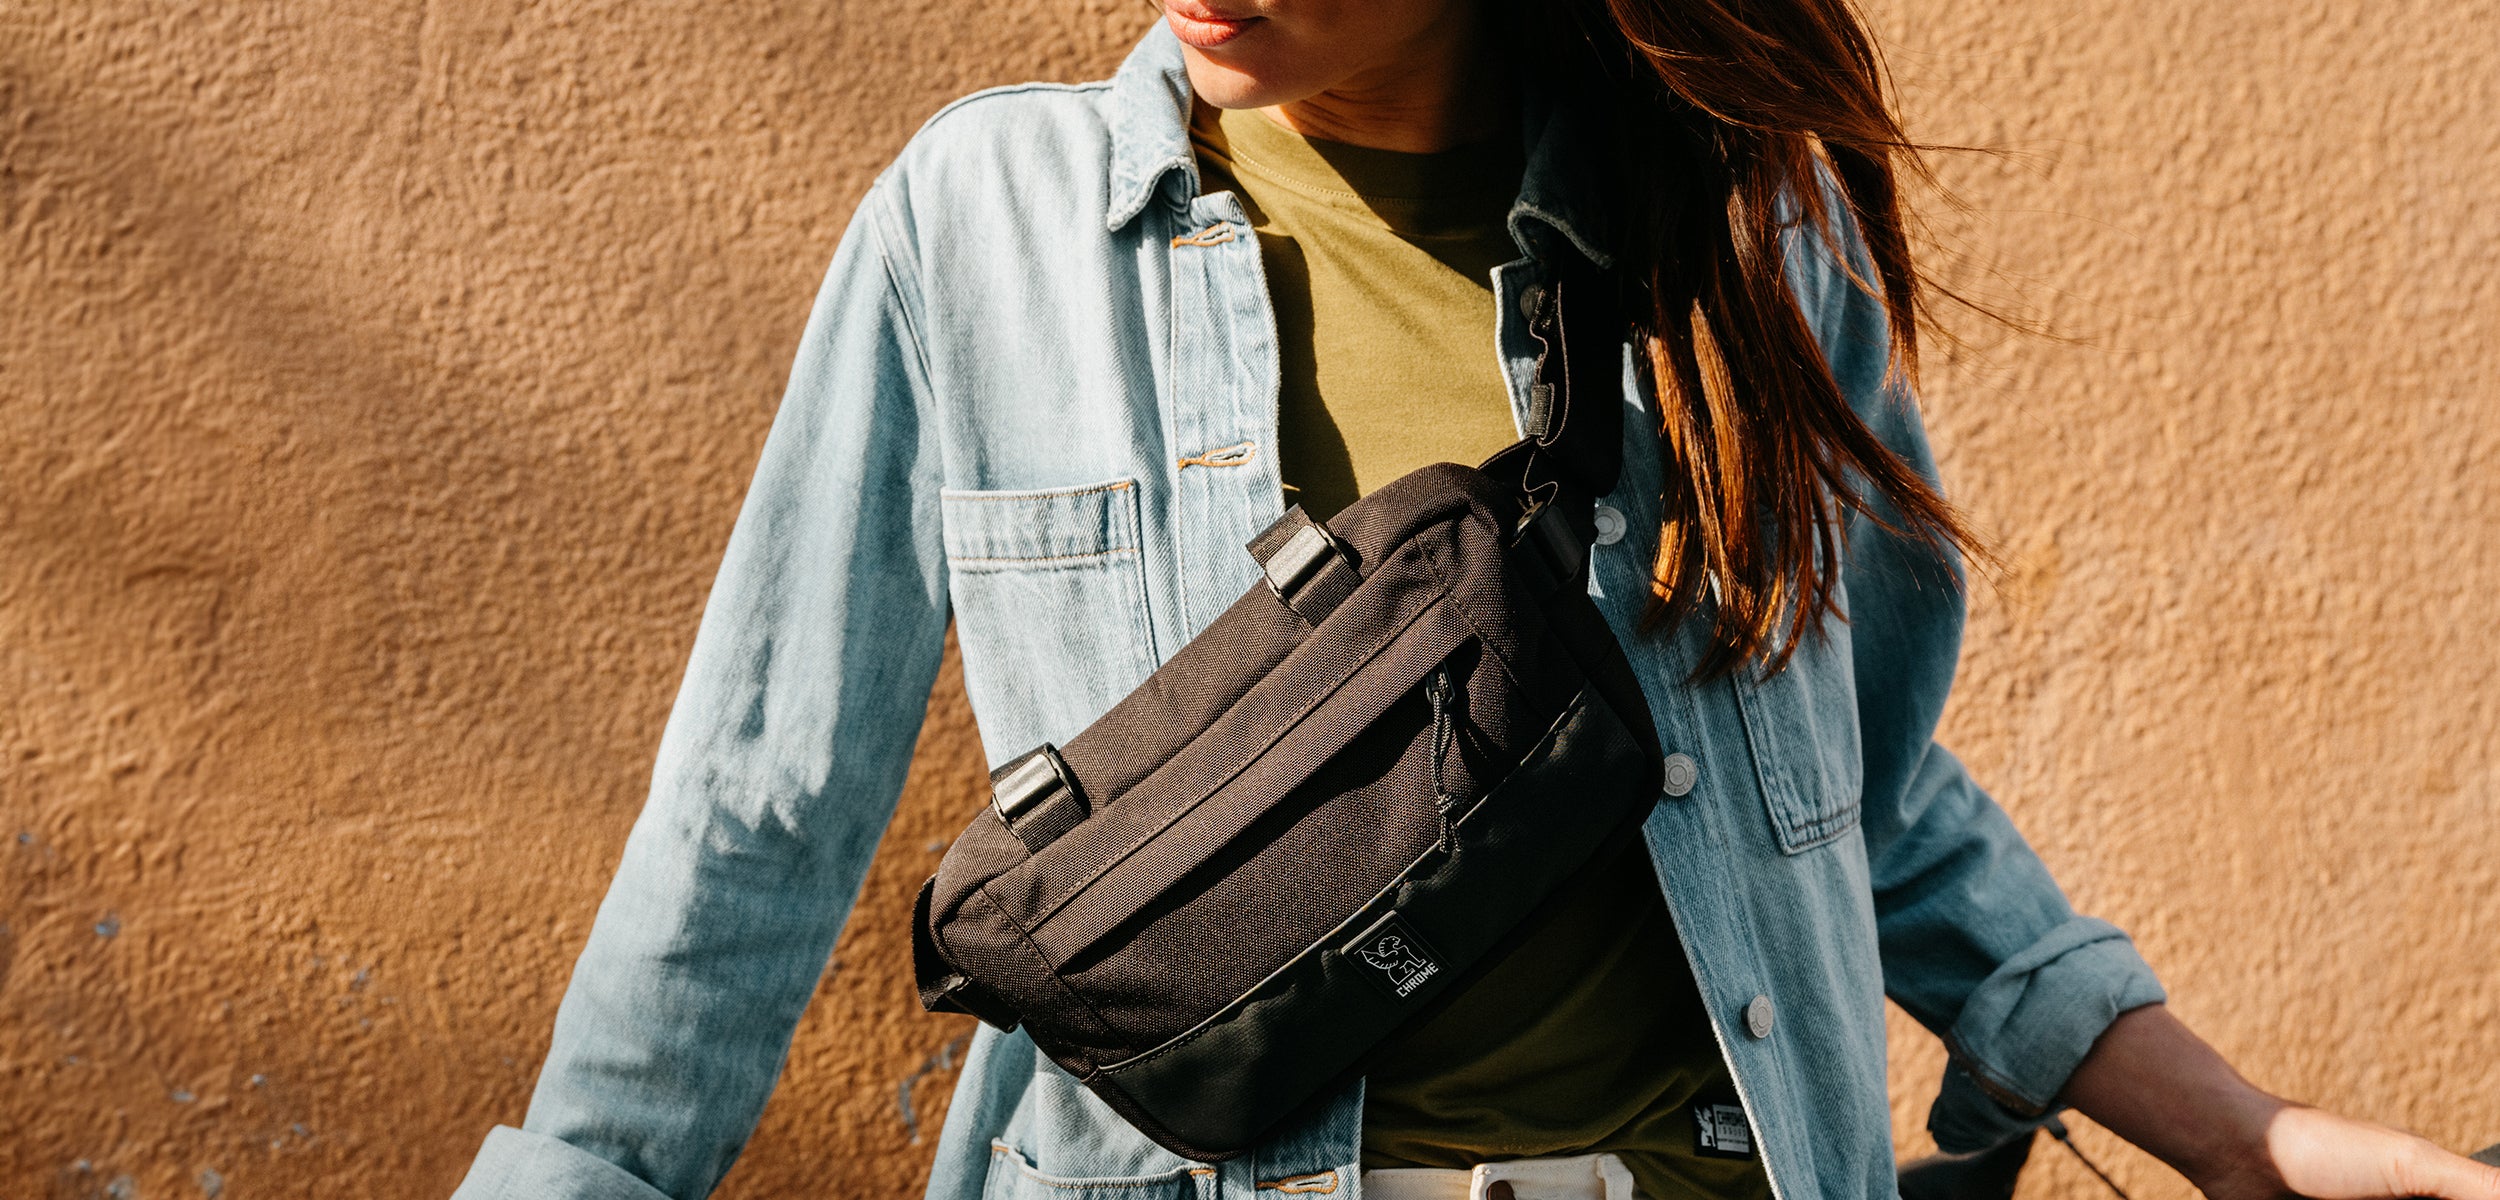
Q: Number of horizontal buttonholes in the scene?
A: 3